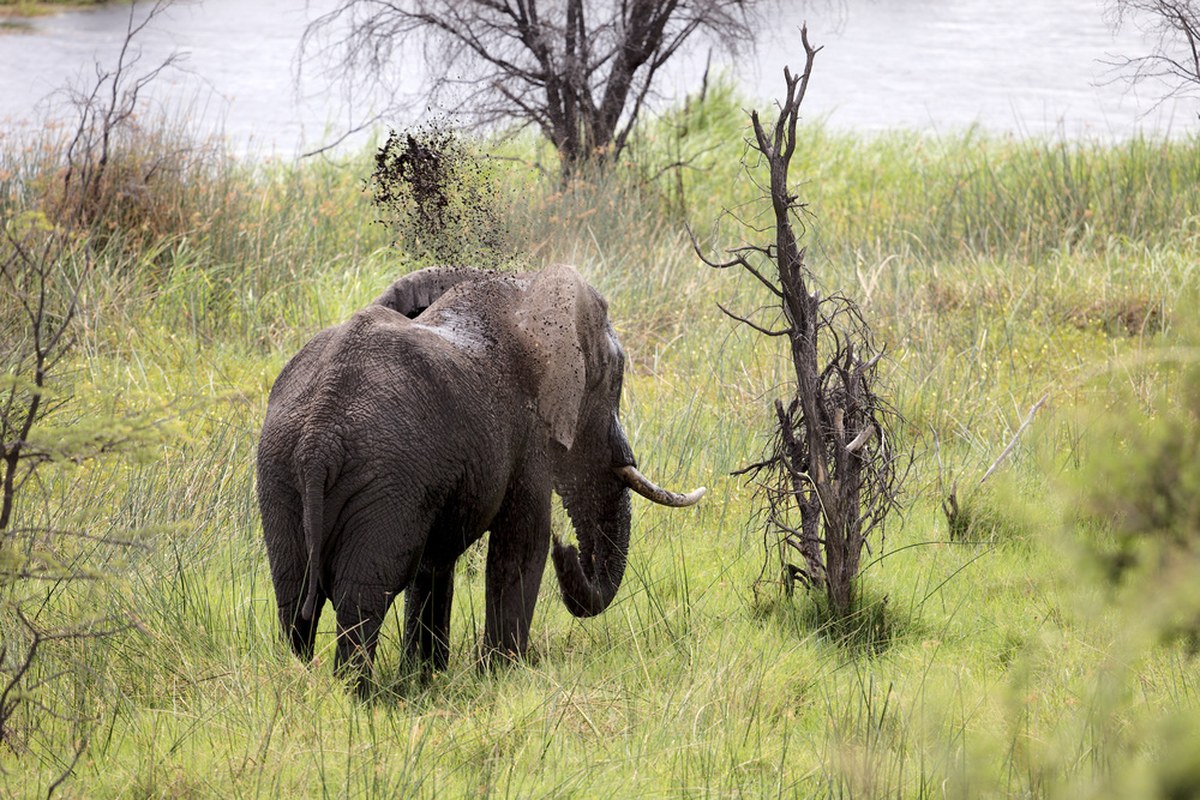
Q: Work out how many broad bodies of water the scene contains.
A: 1